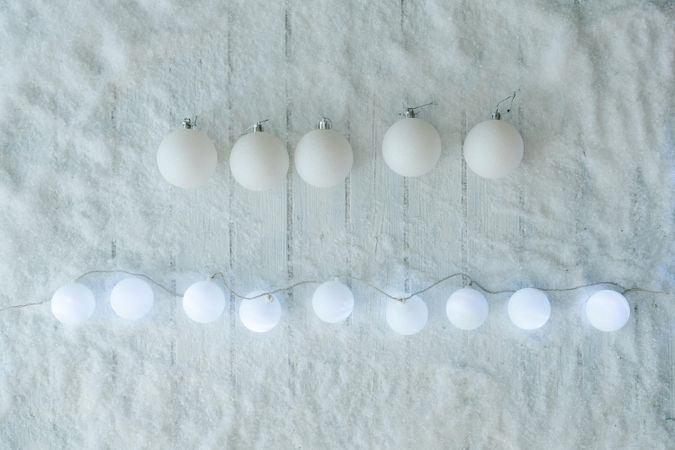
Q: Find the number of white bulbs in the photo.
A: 14